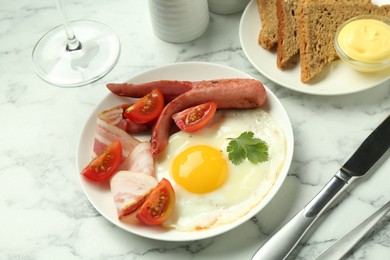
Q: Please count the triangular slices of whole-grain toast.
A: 3